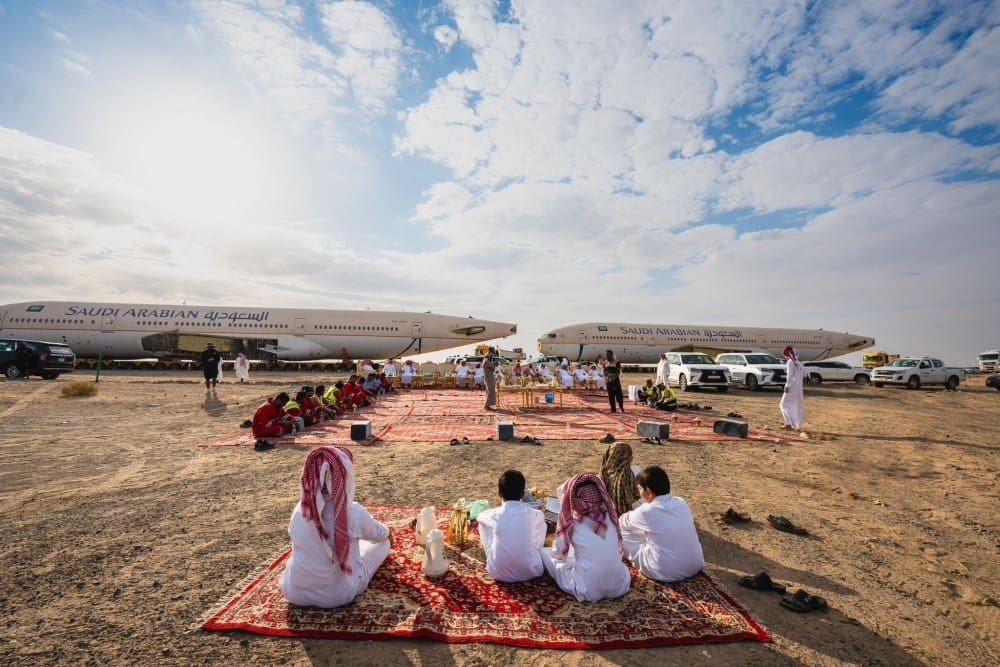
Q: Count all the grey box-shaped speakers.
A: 4